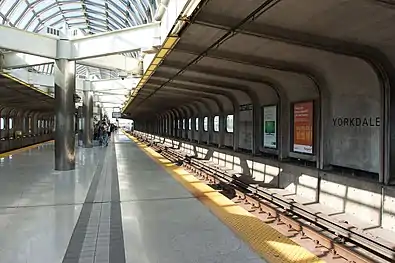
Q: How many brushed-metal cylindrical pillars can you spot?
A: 2